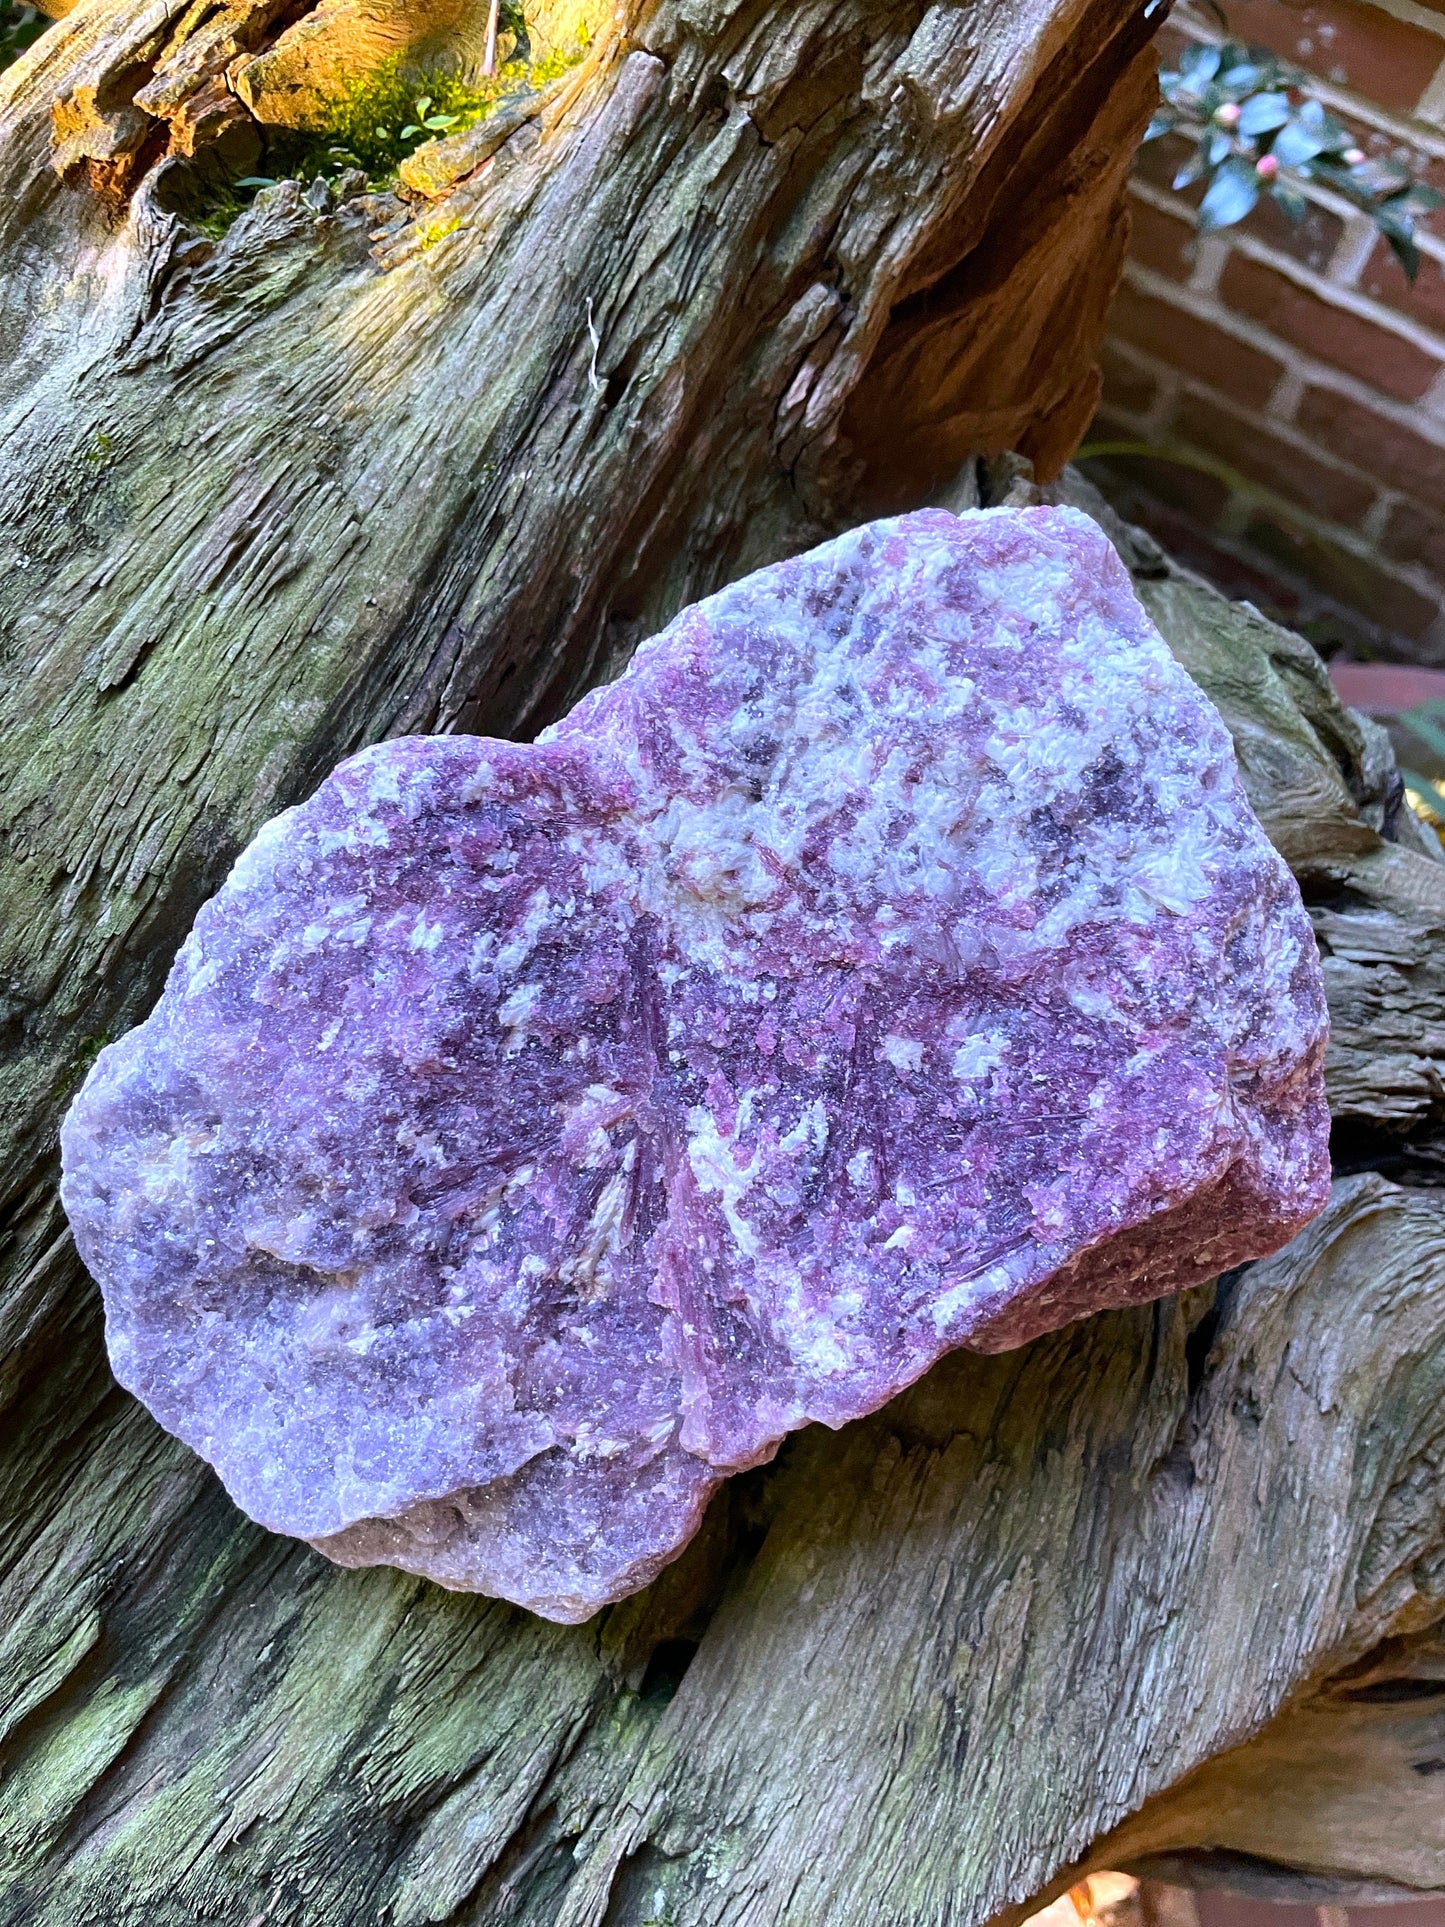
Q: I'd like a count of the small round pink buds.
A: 3